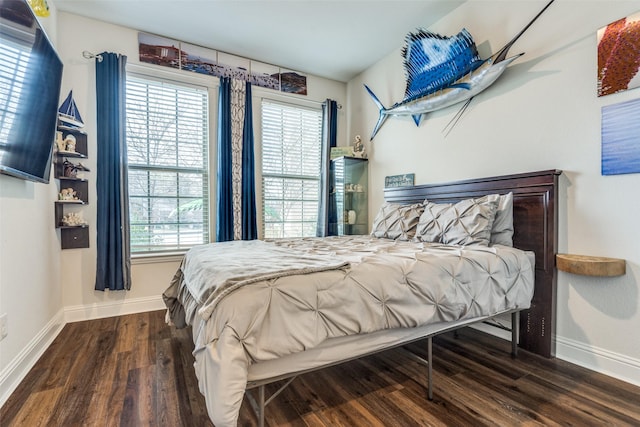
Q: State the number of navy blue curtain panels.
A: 4